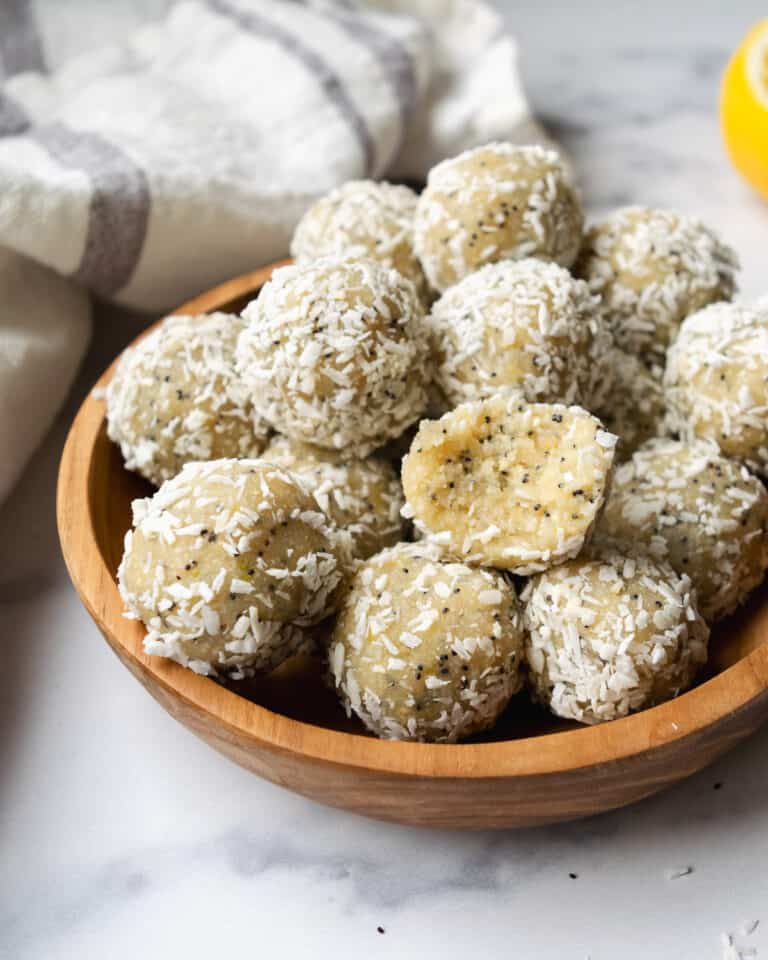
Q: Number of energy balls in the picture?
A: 14